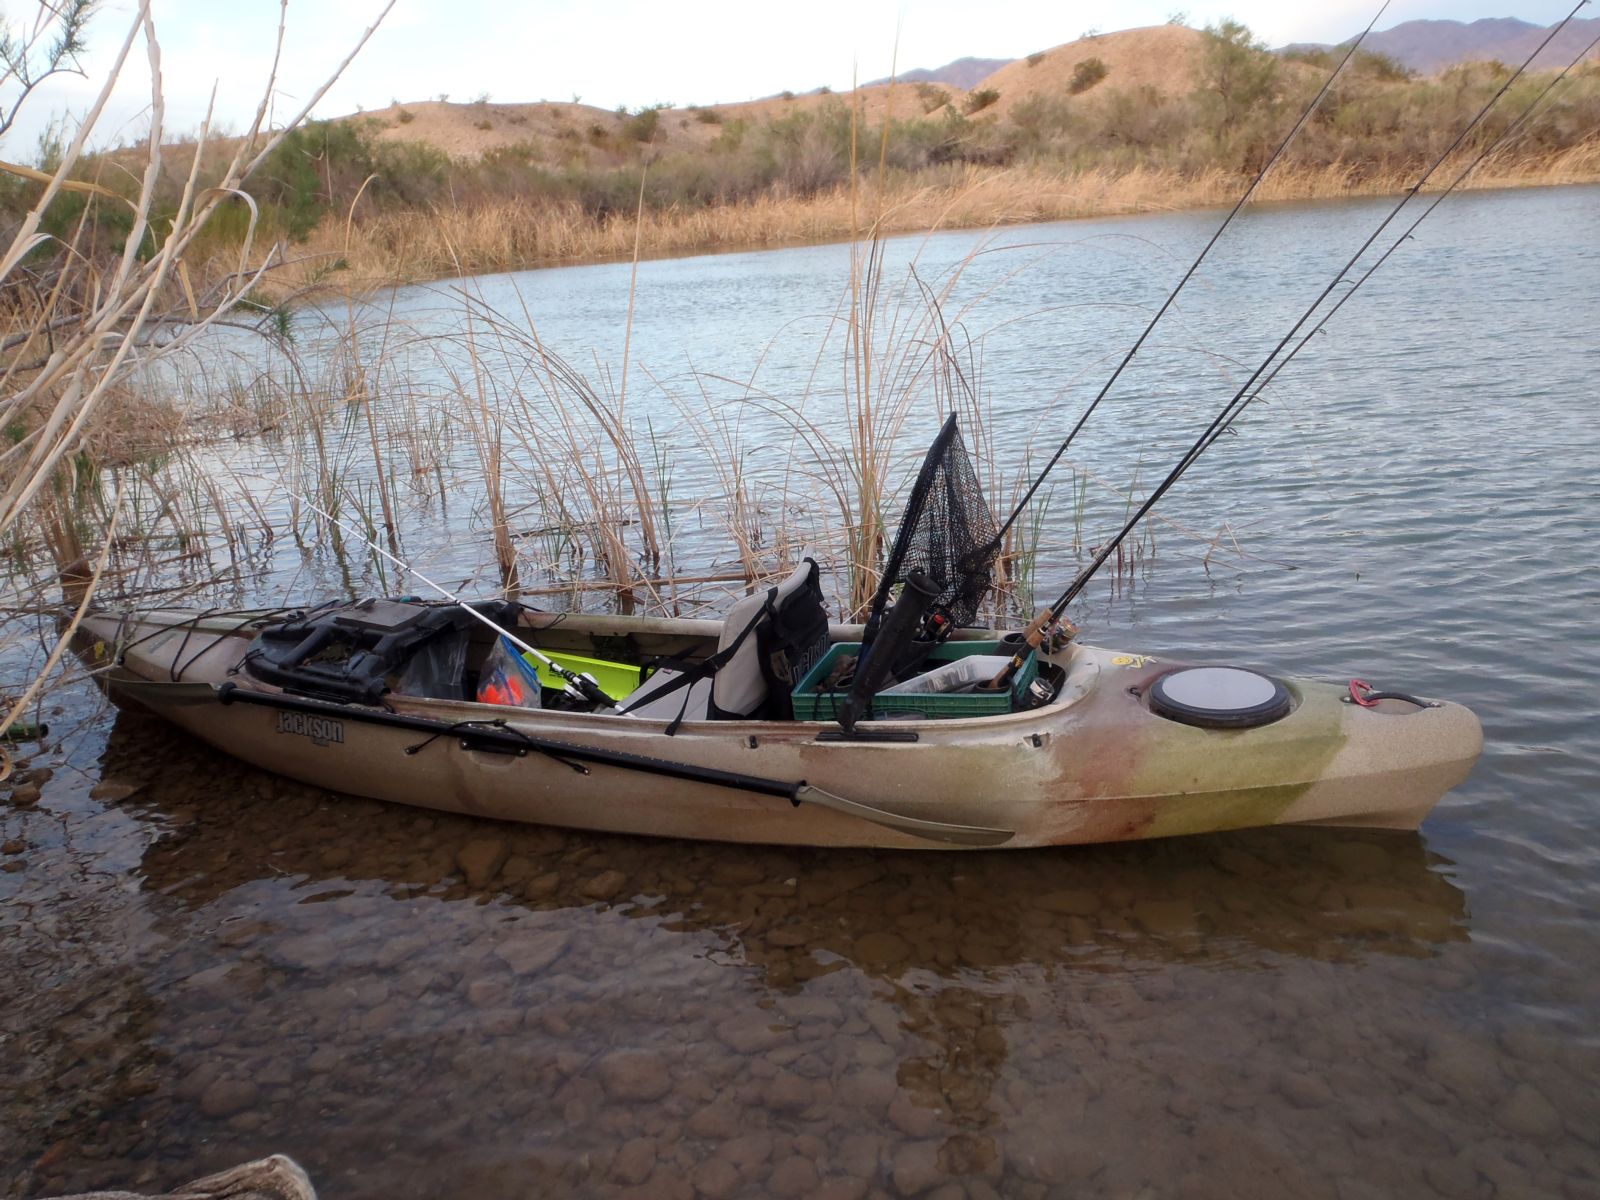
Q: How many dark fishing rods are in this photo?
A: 3